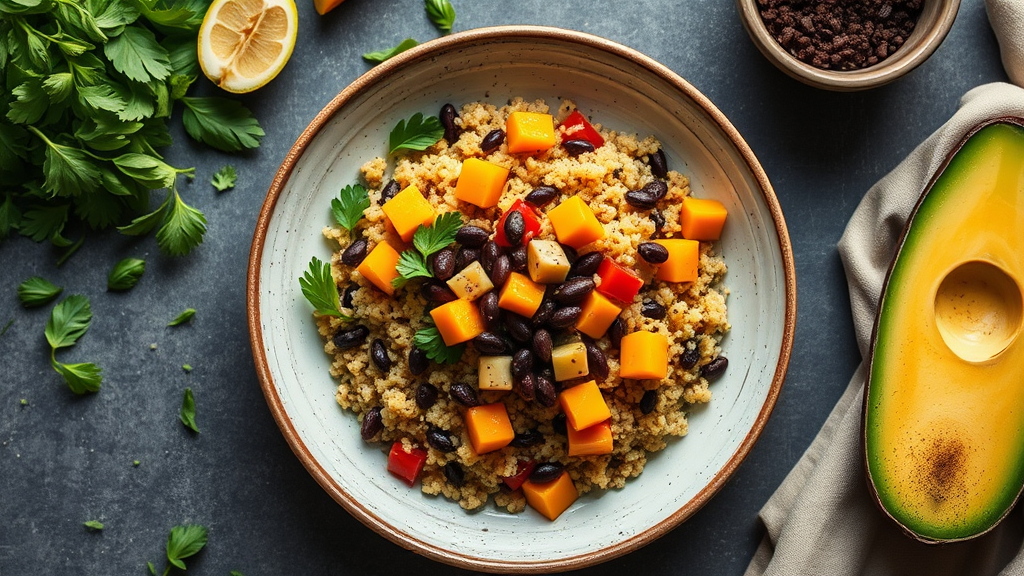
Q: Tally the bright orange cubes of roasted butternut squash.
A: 15